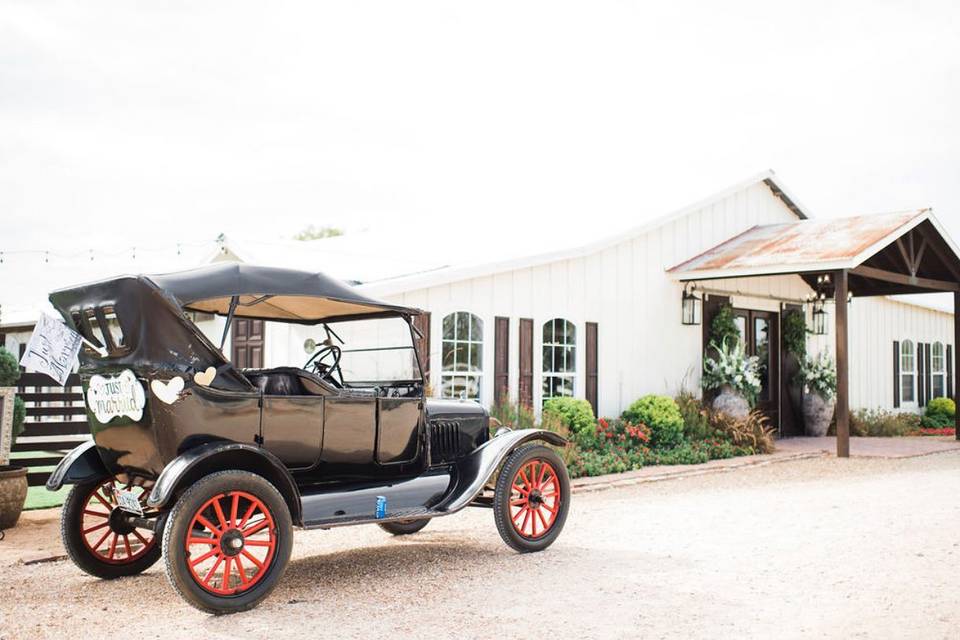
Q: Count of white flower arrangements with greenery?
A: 2